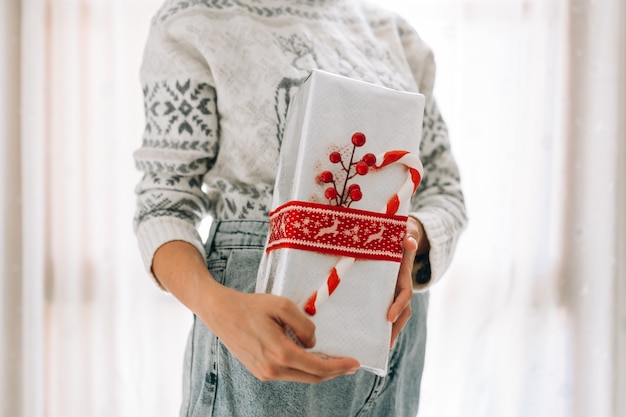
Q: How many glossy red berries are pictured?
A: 8